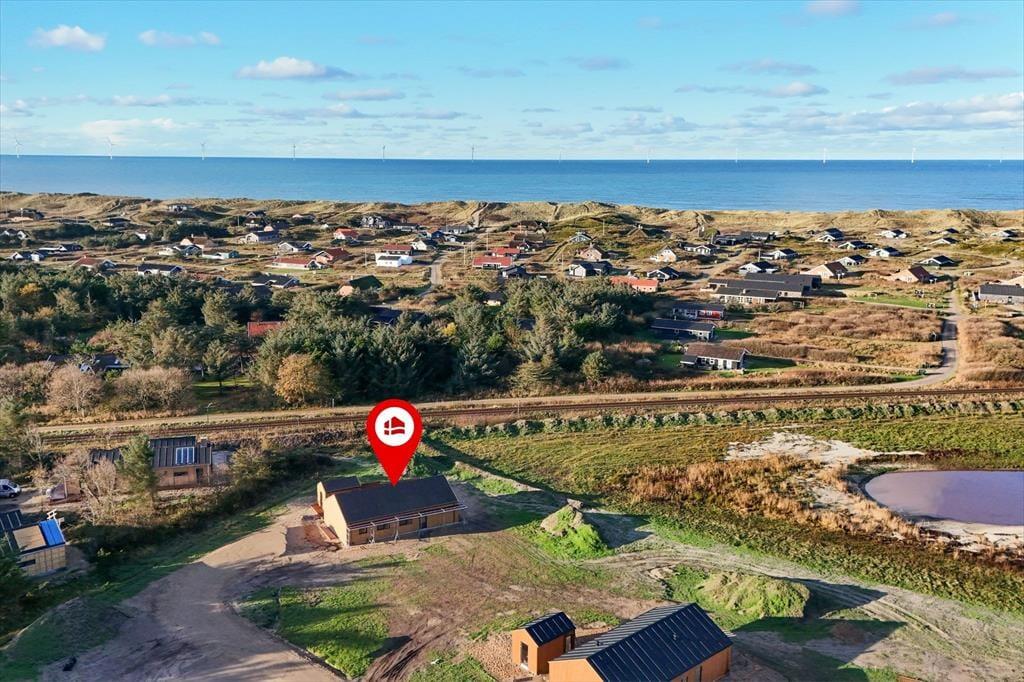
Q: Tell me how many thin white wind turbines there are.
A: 12